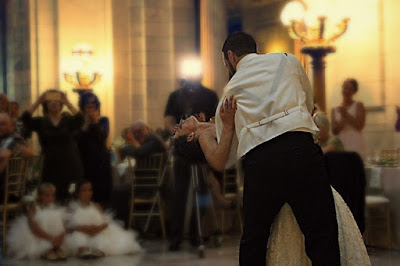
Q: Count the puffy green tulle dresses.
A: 0